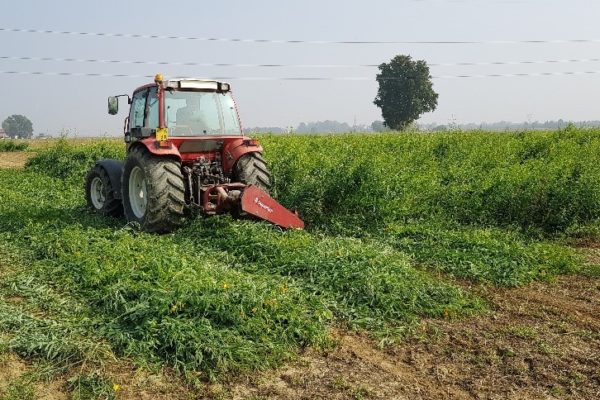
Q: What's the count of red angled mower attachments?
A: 1